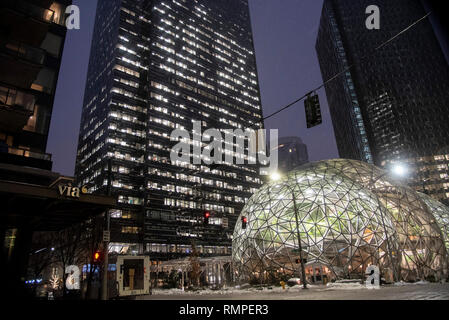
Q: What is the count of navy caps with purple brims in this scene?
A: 0